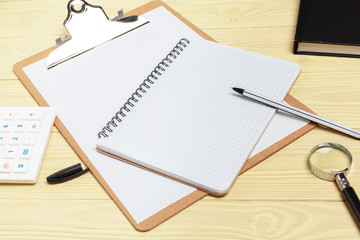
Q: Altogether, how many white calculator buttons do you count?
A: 12